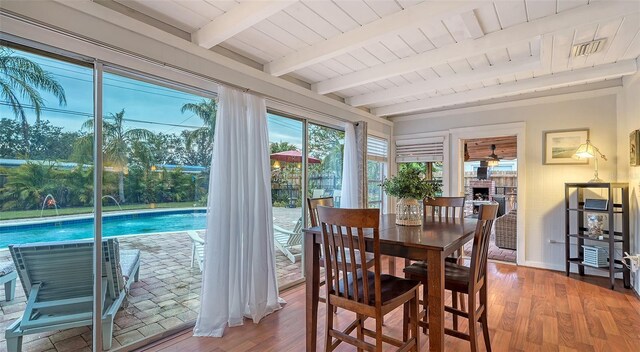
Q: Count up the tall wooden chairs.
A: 4